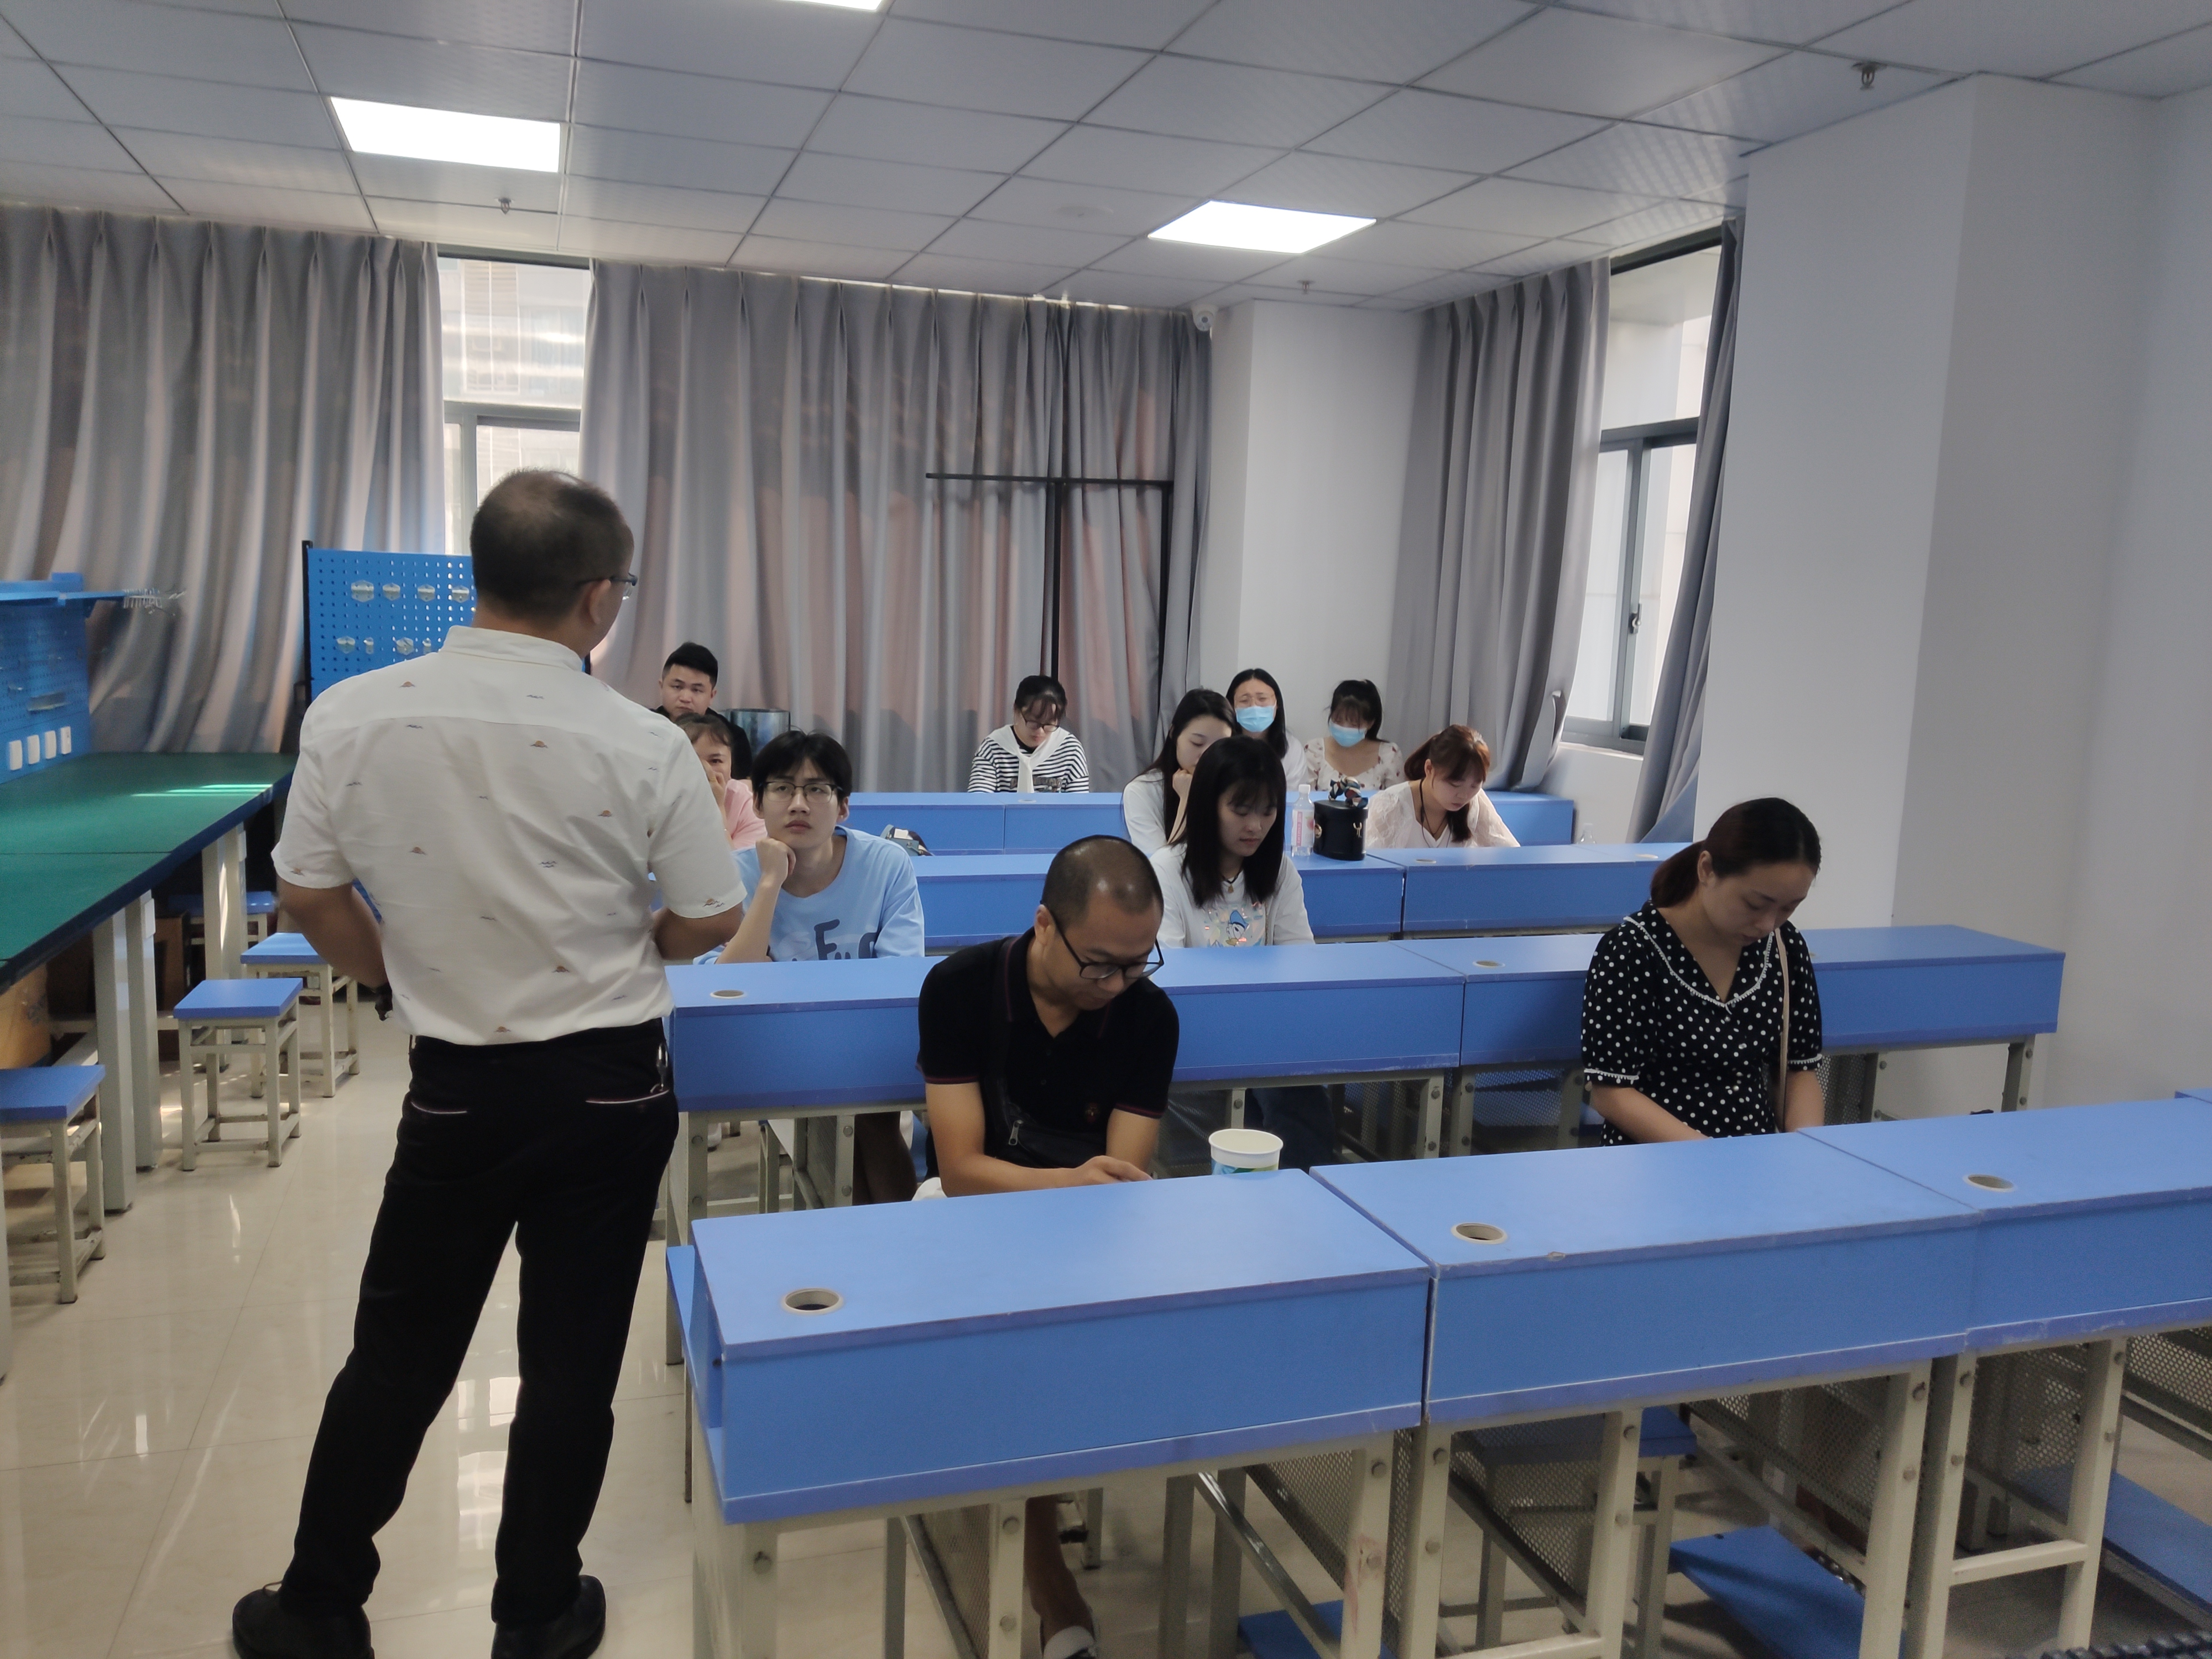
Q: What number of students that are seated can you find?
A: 11